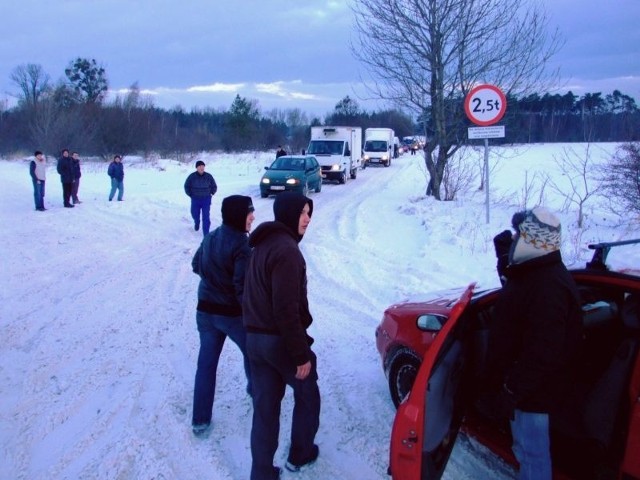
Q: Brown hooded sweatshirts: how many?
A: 1